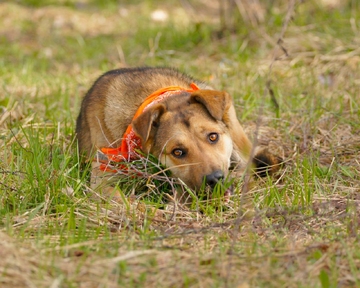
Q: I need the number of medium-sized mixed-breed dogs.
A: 1